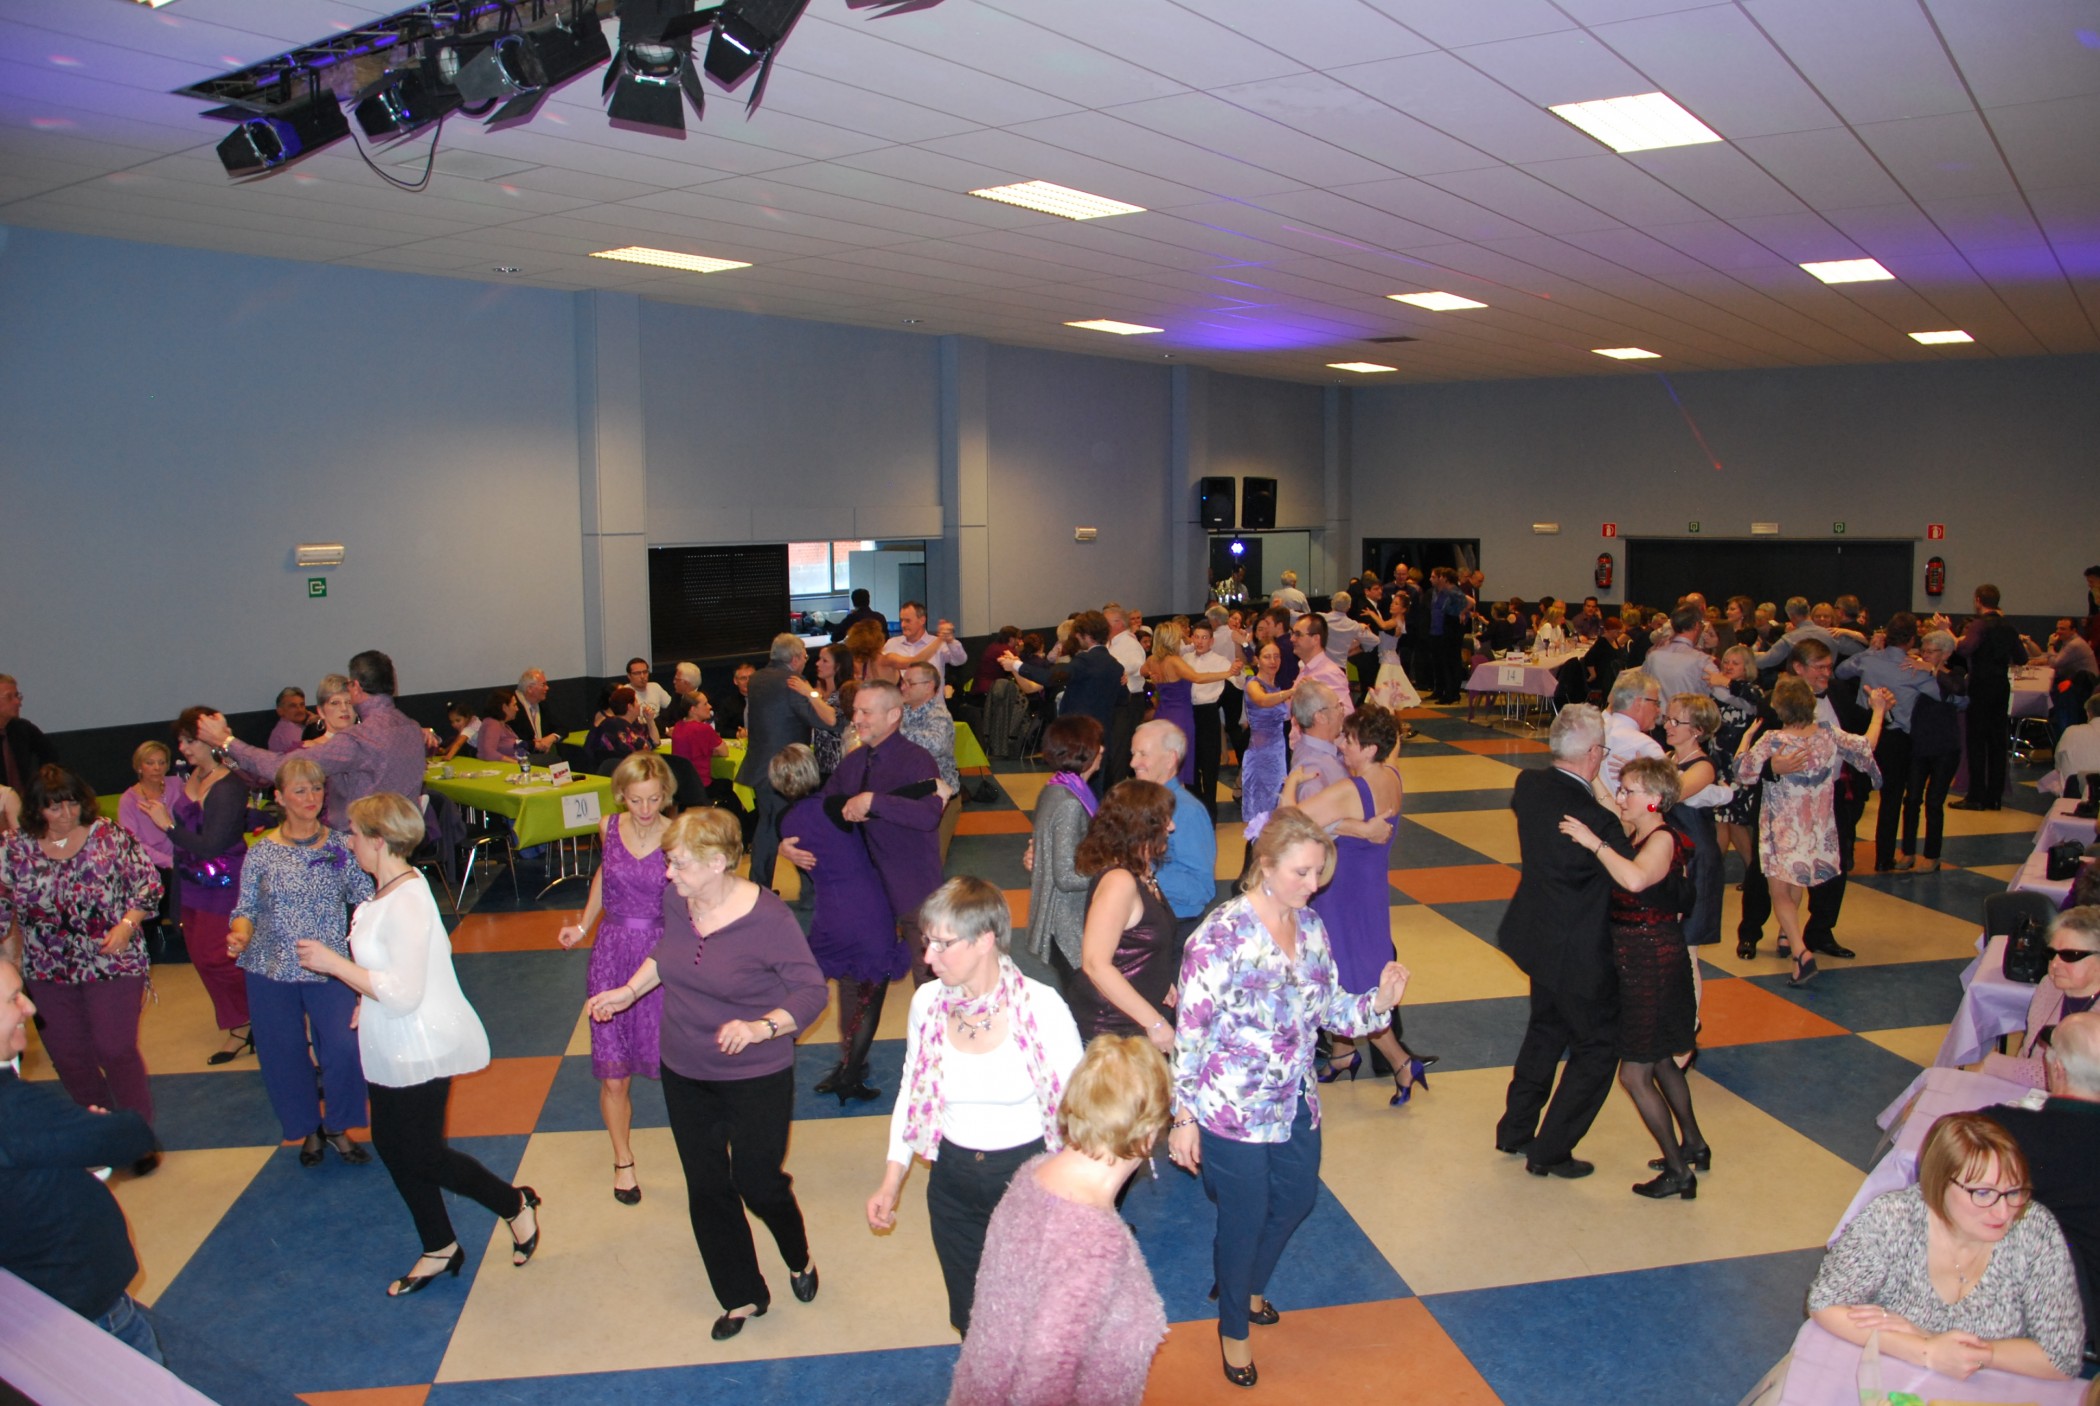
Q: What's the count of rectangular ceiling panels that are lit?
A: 9